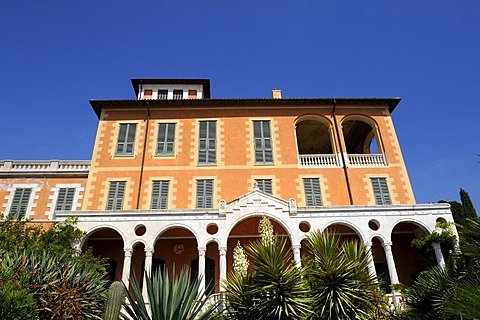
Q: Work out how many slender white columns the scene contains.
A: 8